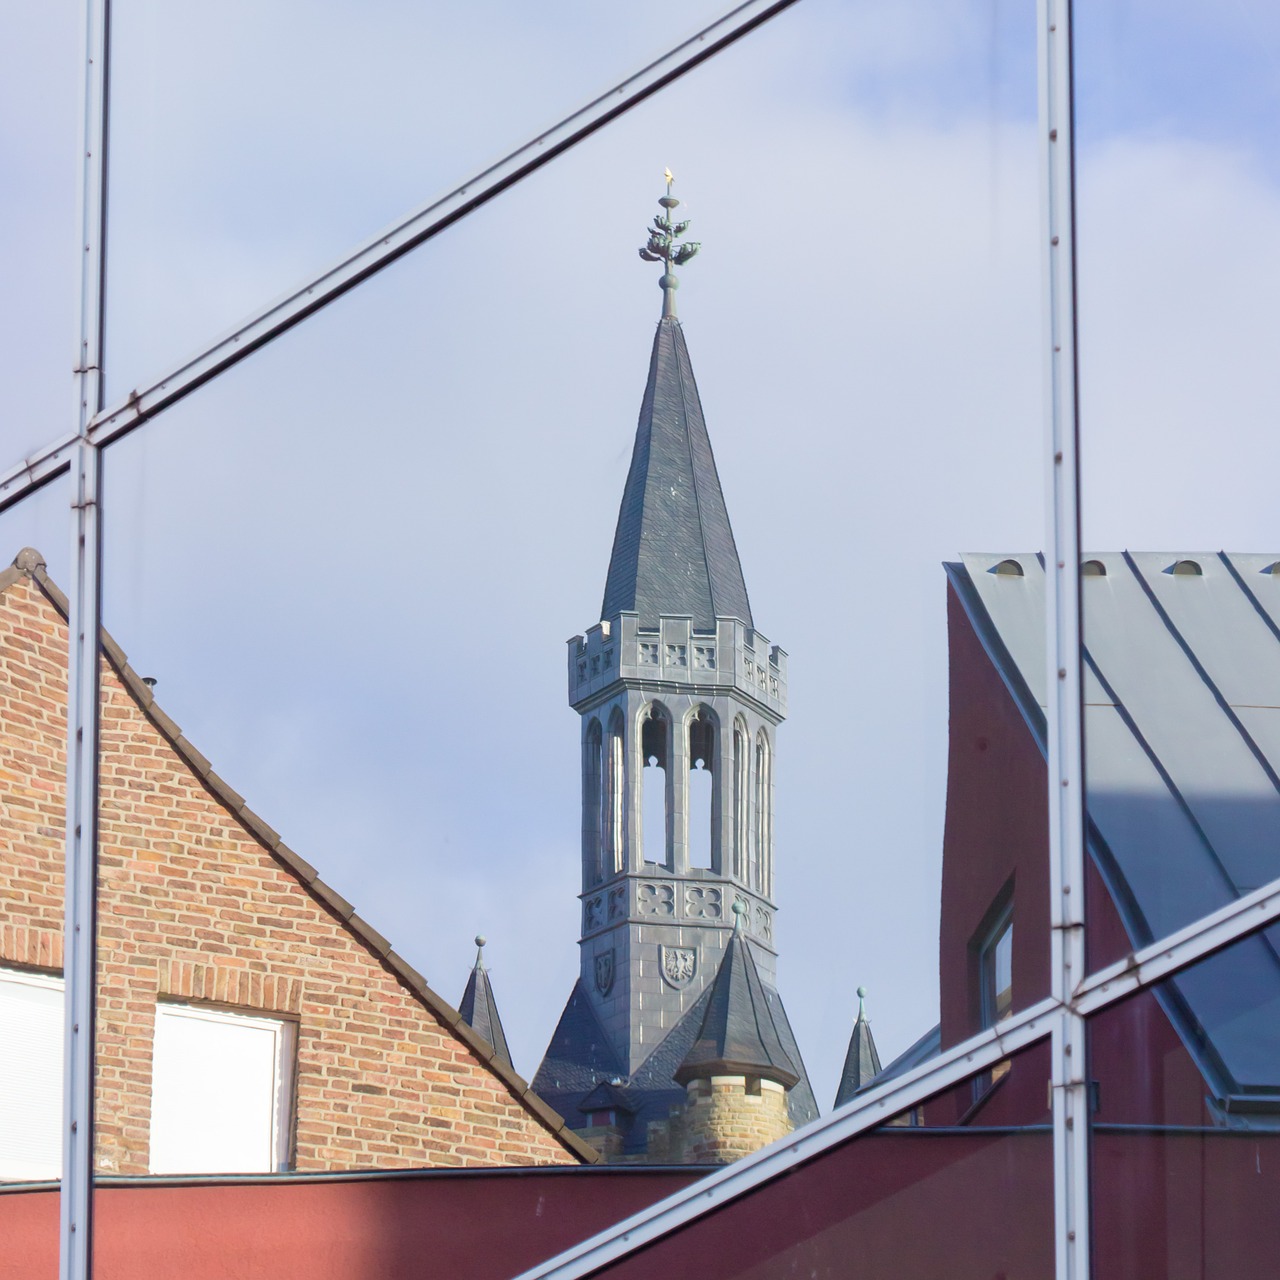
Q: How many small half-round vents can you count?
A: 4